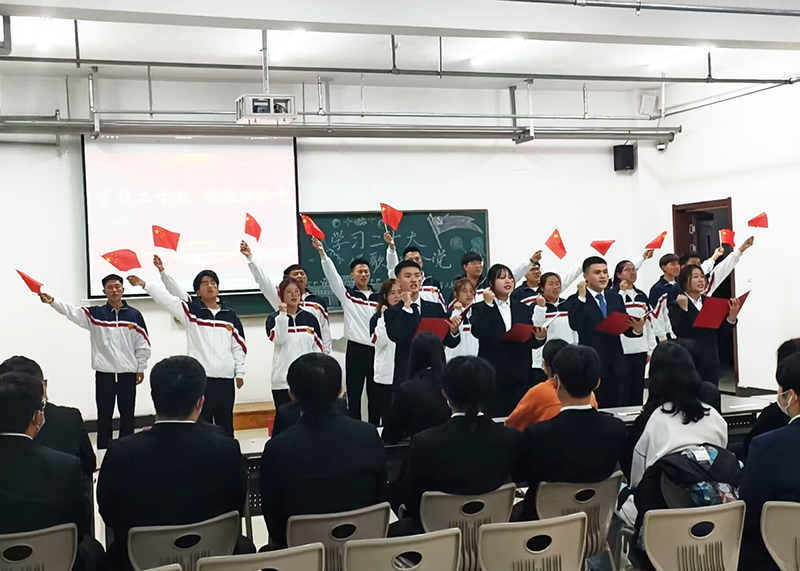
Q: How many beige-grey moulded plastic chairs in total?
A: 11